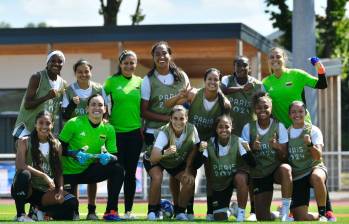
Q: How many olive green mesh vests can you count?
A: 10